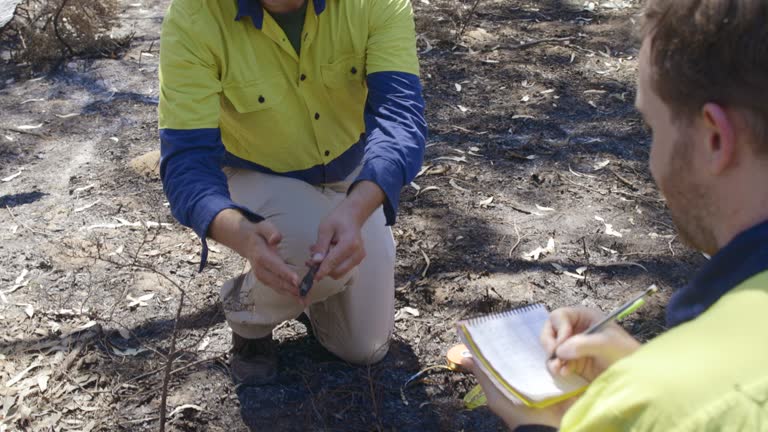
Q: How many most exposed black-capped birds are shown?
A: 0